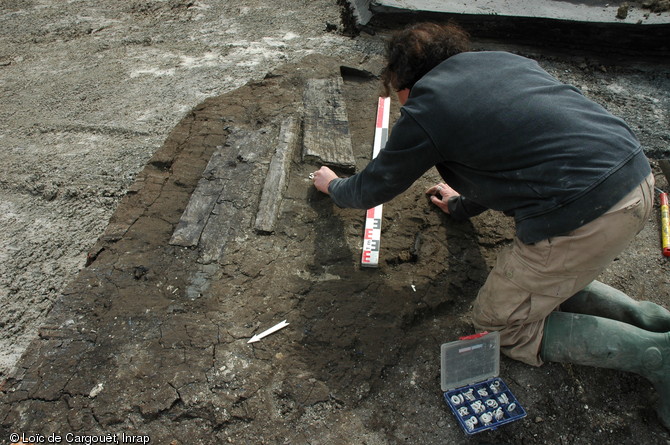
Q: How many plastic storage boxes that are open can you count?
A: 1